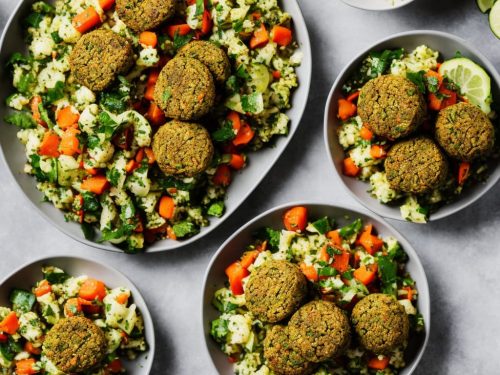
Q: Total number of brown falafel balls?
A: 13